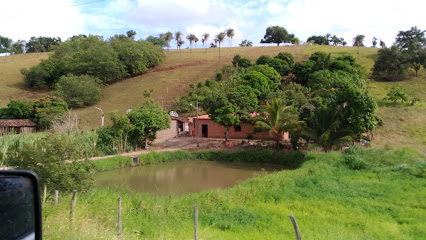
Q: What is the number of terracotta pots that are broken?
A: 0